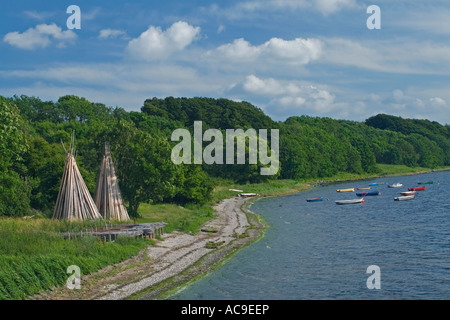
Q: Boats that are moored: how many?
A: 11